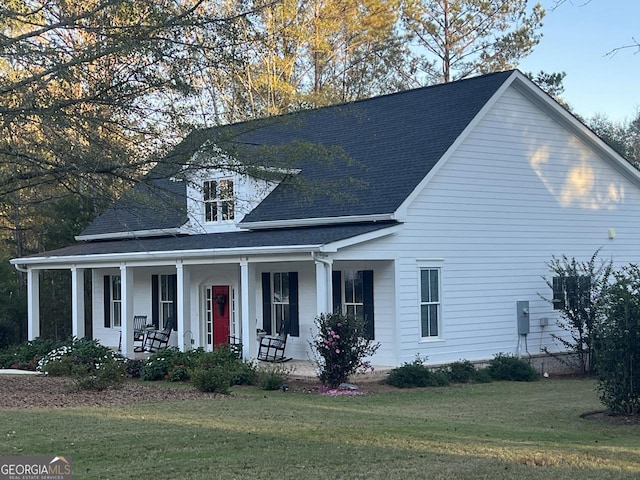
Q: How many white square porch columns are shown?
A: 6